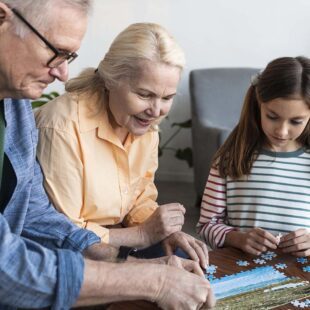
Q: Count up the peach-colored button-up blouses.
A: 1